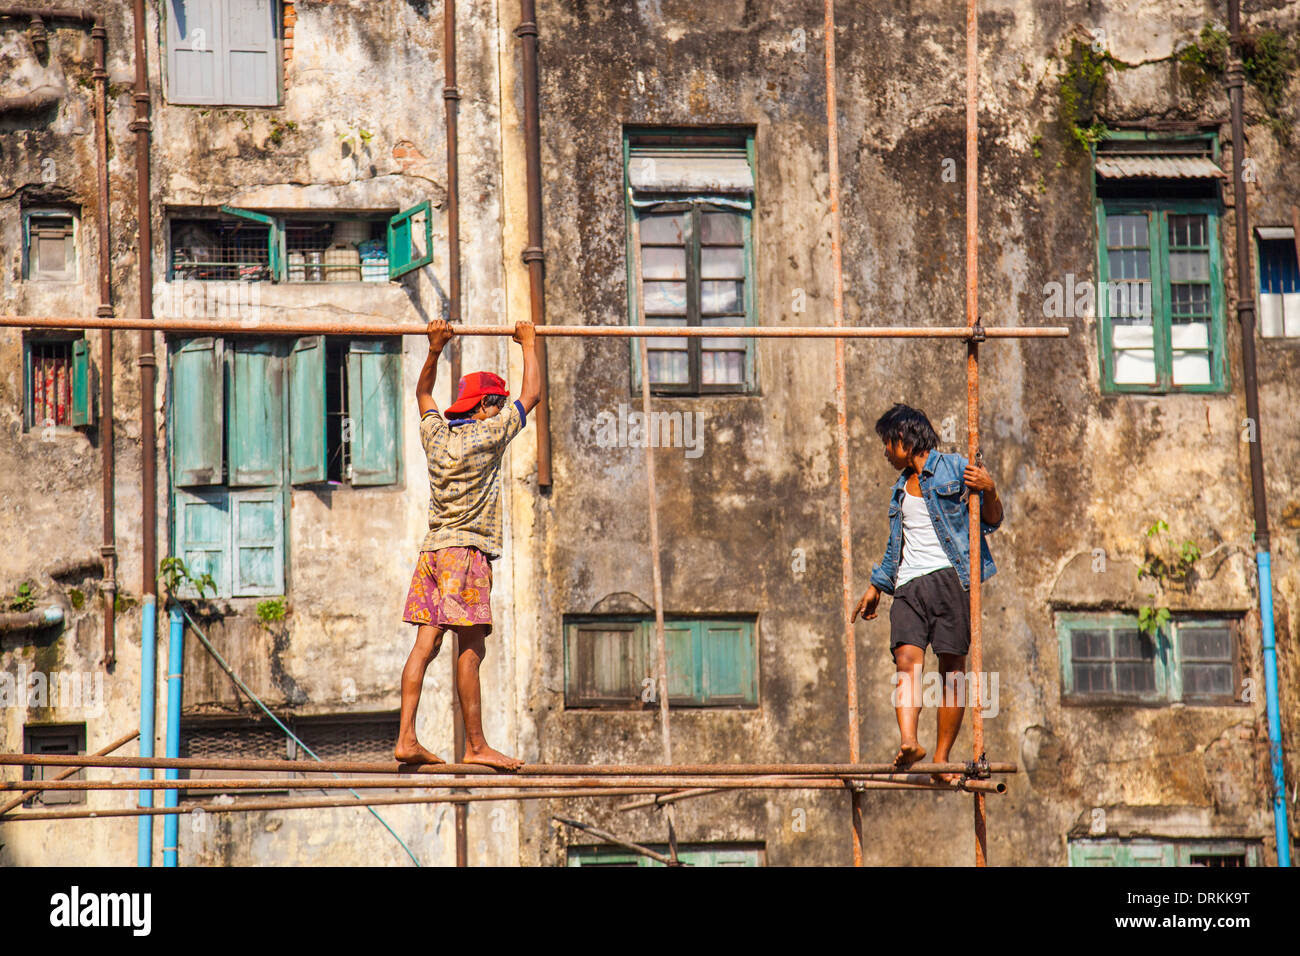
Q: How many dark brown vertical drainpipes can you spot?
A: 5